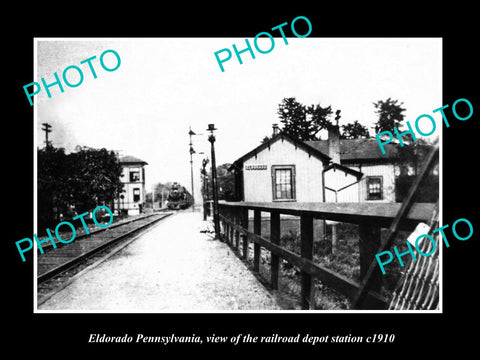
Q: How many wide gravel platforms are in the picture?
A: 1